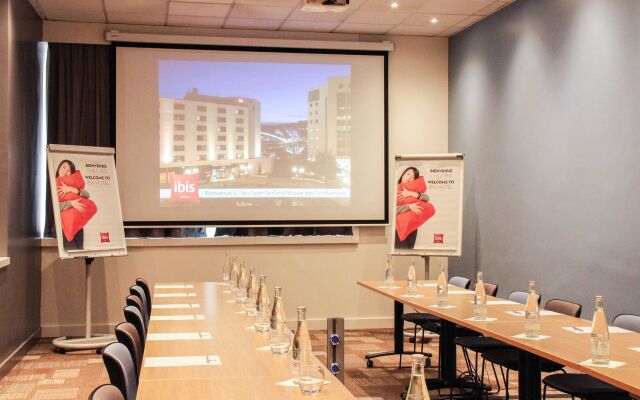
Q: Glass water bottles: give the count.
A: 14